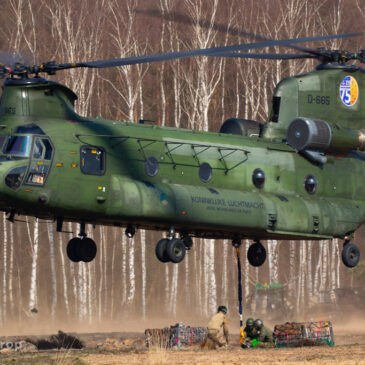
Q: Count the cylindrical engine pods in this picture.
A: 2